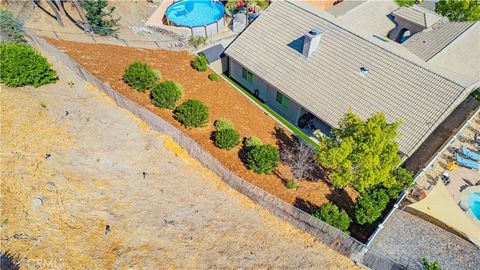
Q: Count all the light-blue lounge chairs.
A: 2